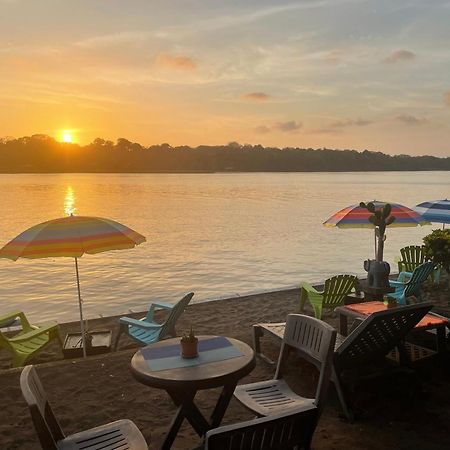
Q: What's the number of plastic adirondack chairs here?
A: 5